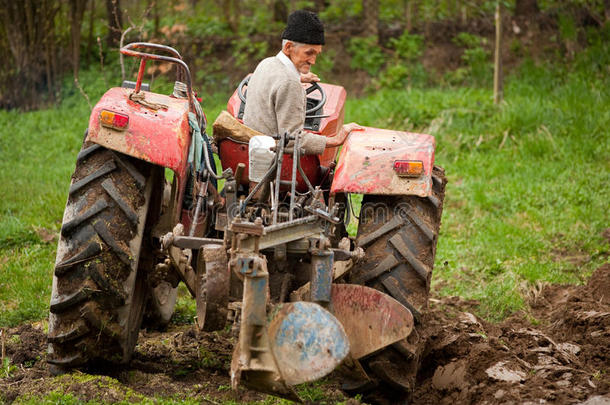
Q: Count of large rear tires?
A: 2